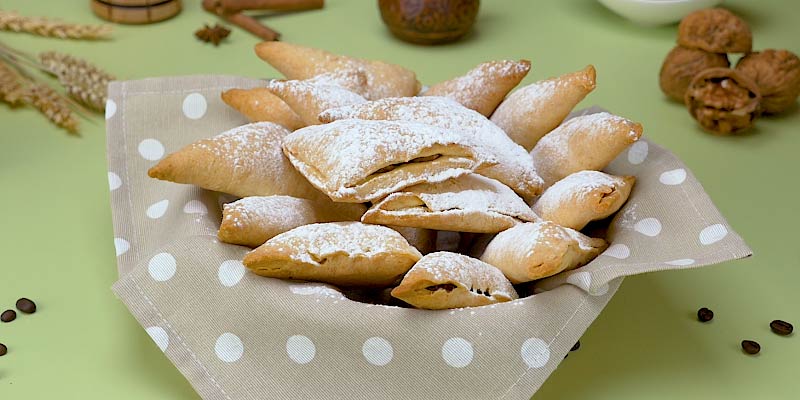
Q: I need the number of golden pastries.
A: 15